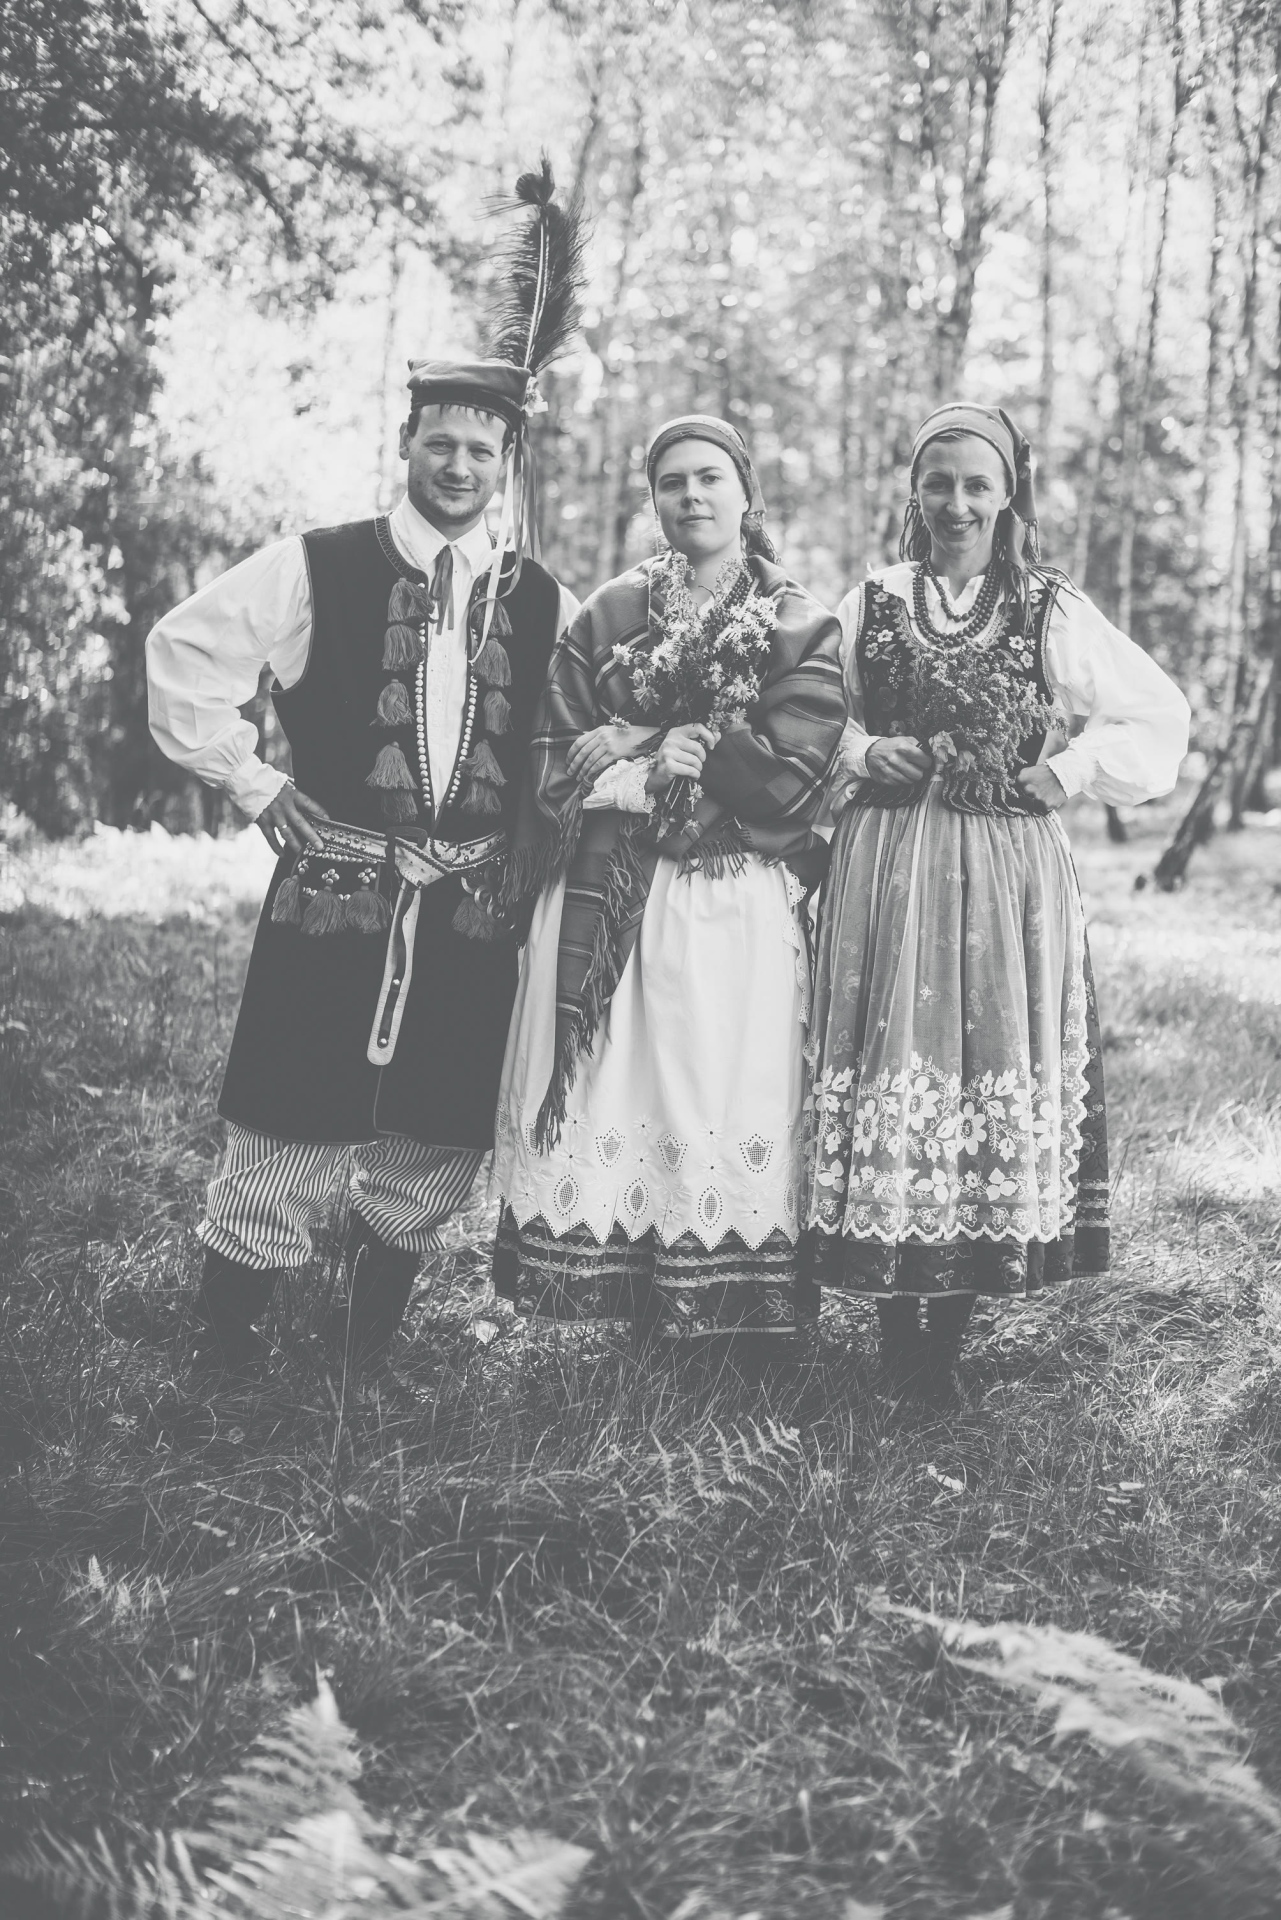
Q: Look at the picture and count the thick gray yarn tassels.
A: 14